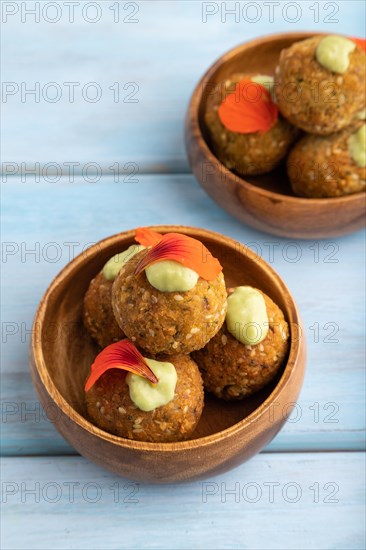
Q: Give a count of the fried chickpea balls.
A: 7